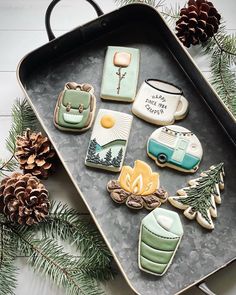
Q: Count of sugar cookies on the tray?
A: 8